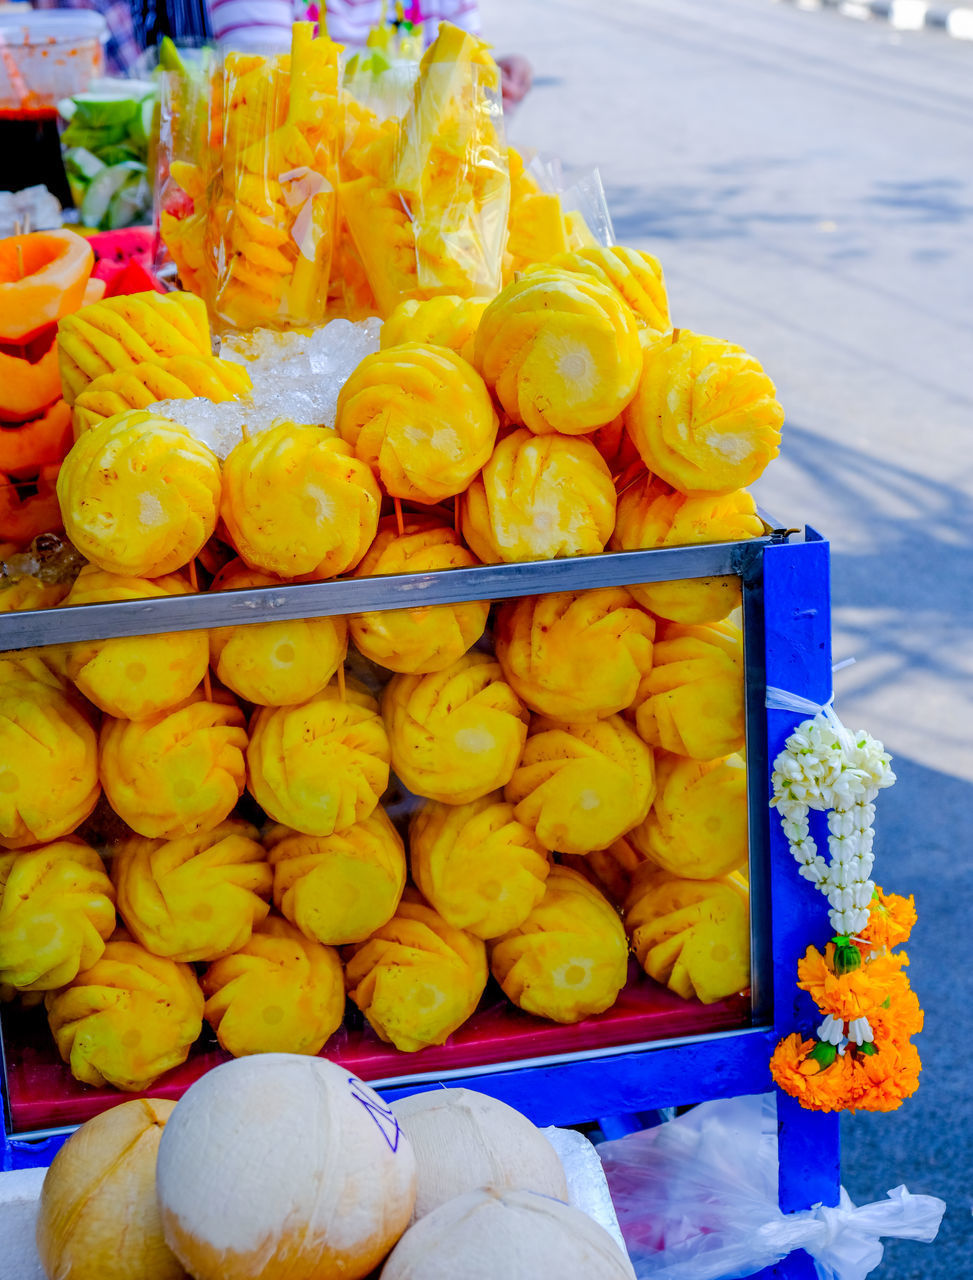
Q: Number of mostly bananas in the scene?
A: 0